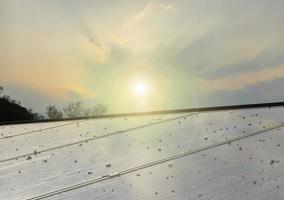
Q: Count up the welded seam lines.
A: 3